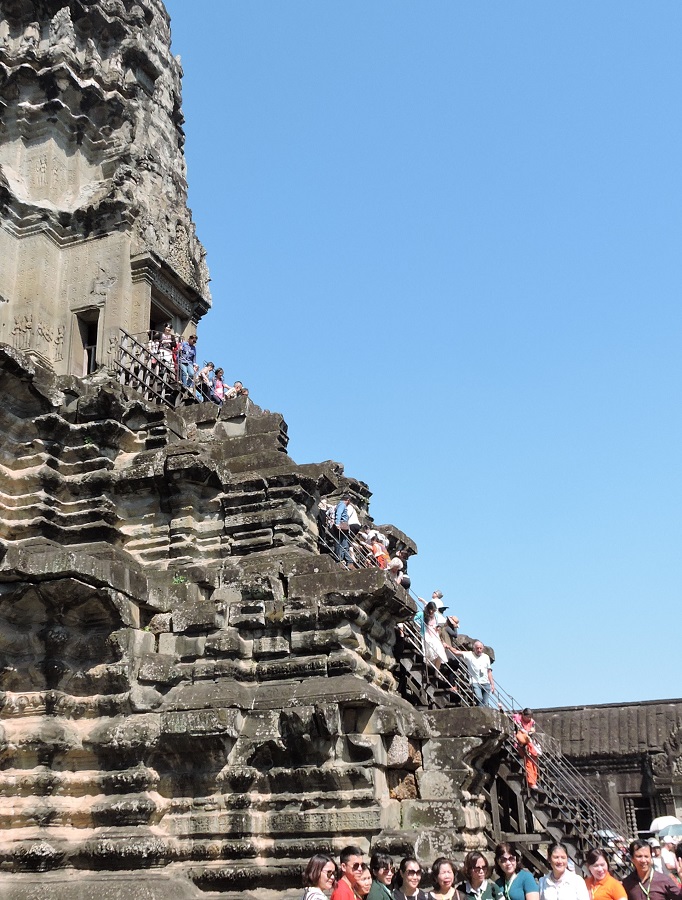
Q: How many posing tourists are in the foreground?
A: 11